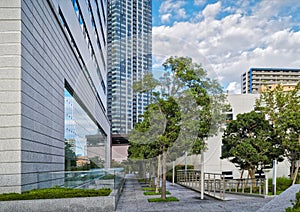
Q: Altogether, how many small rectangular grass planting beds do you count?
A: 4